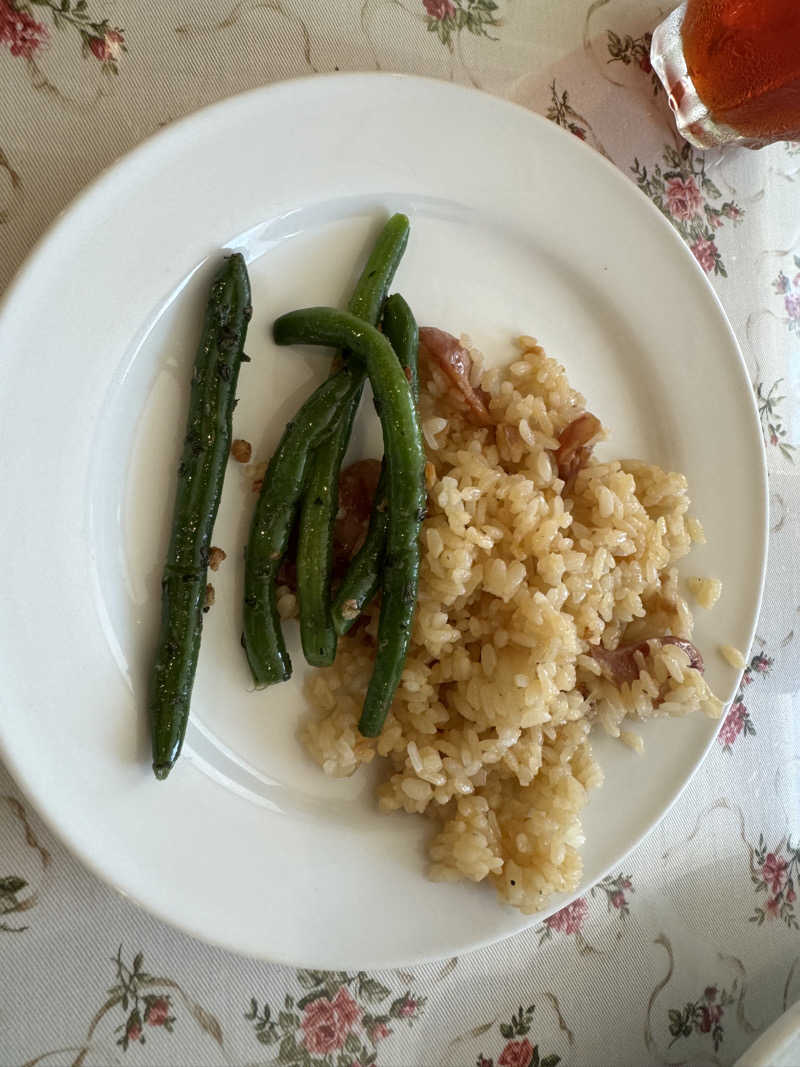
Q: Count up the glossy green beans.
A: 5